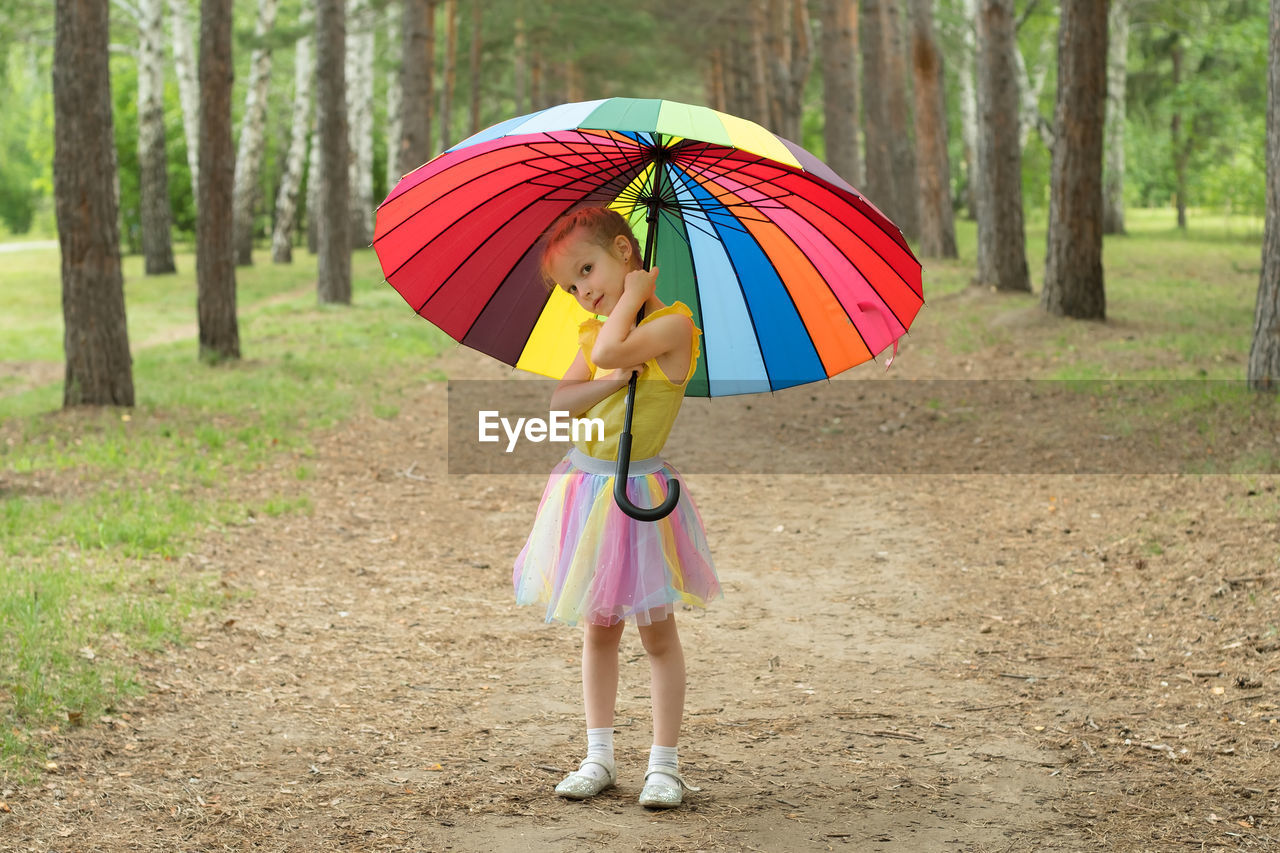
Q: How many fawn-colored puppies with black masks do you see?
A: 0